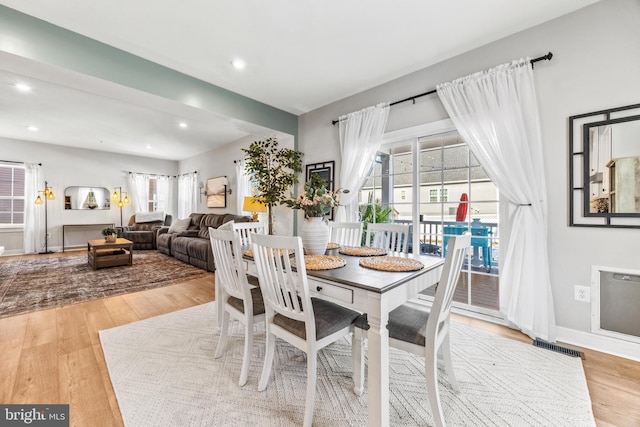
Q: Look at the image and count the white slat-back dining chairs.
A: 6